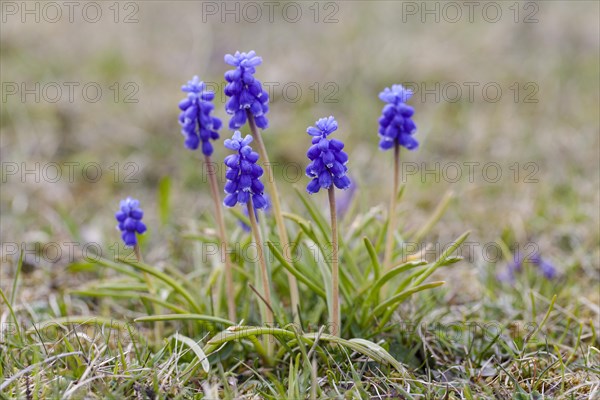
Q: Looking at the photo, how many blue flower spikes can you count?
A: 6